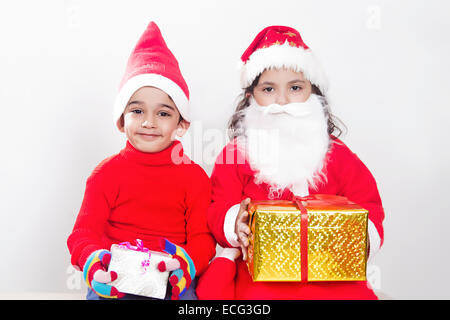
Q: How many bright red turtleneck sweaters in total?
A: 1